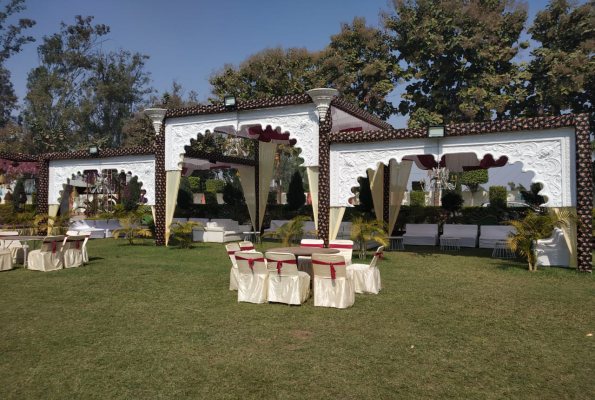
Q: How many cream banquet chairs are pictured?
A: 14